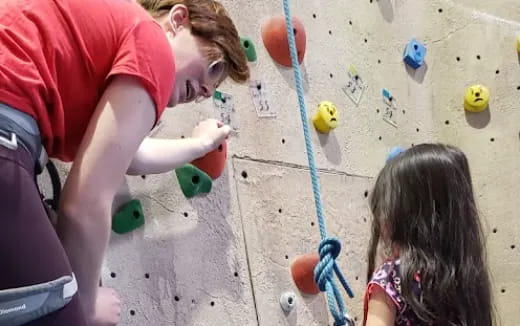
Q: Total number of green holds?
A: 3